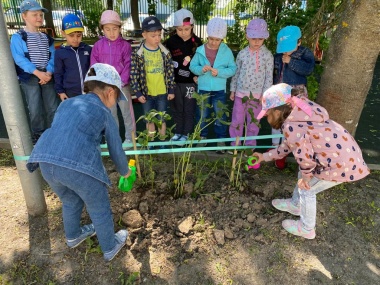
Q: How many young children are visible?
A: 10